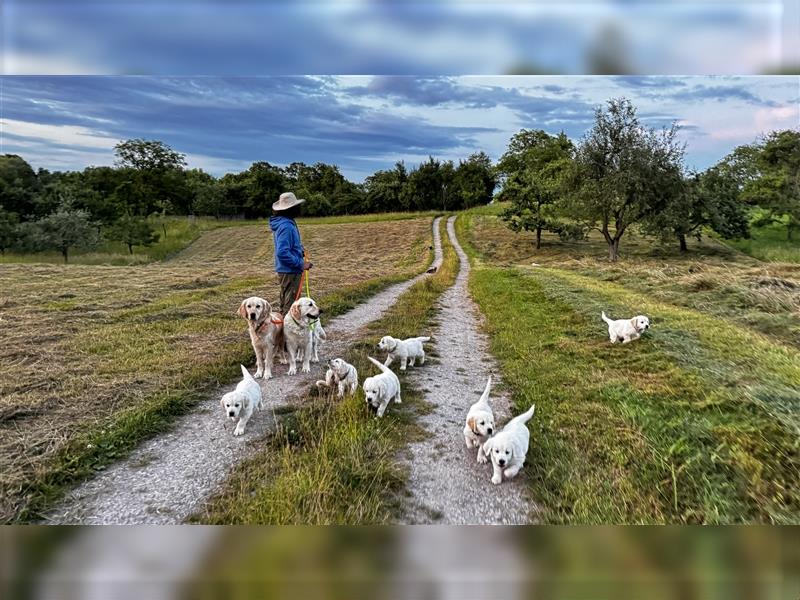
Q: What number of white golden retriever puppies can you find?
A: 7